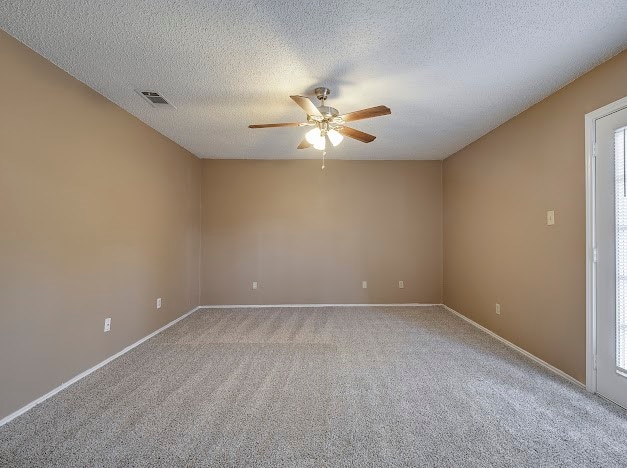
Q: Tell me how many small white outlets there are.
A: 6